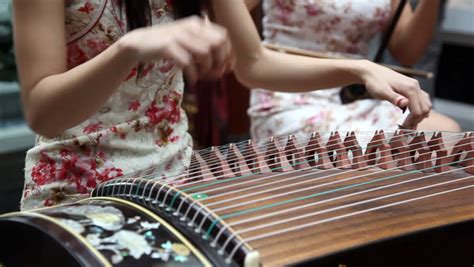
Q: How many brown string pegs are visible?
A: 14